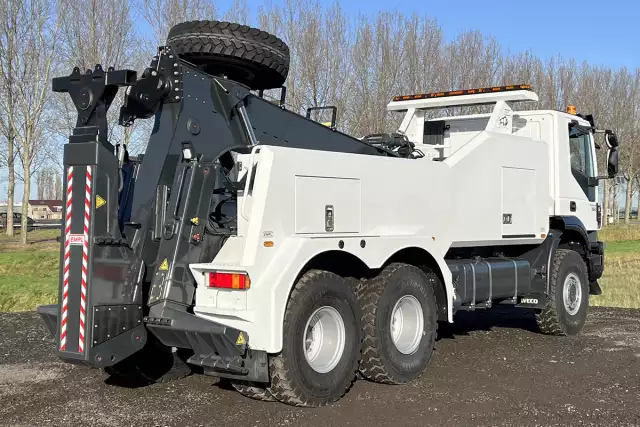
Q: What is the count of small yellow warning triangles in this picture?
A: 3